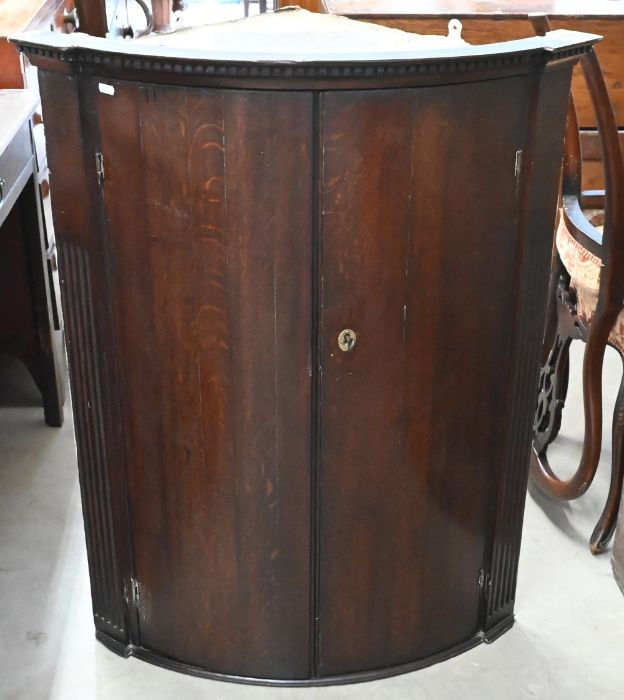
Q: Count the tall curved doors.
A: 2